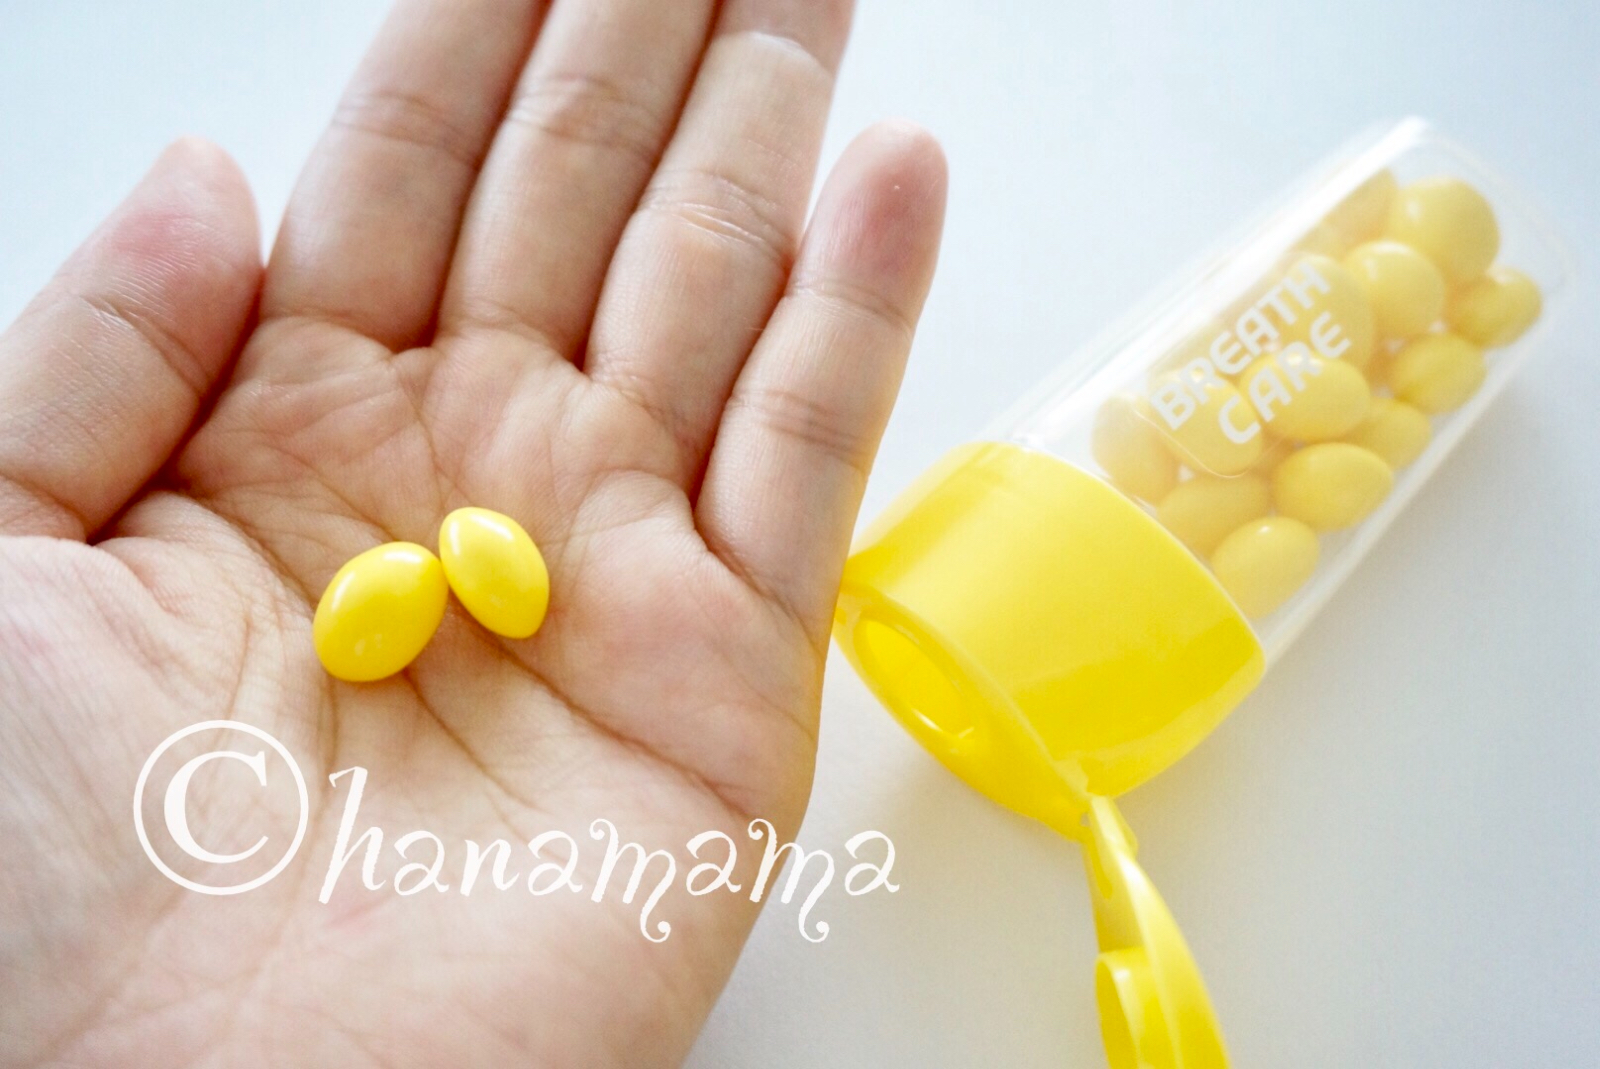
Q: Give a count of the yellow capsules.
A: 15